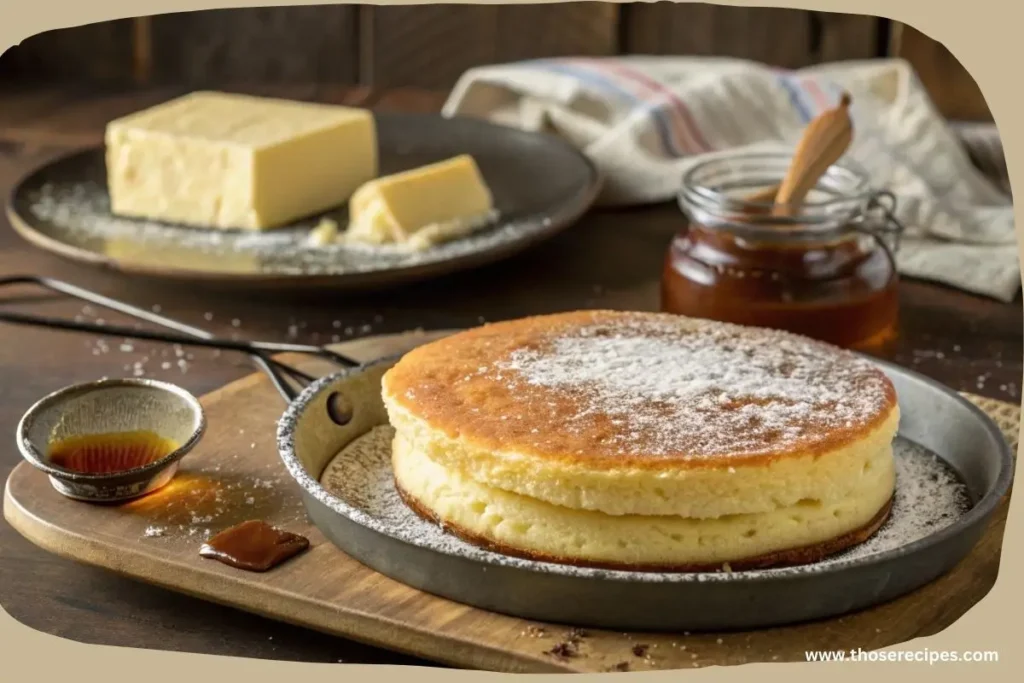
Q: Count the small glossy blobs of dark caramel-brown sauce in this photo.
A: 1